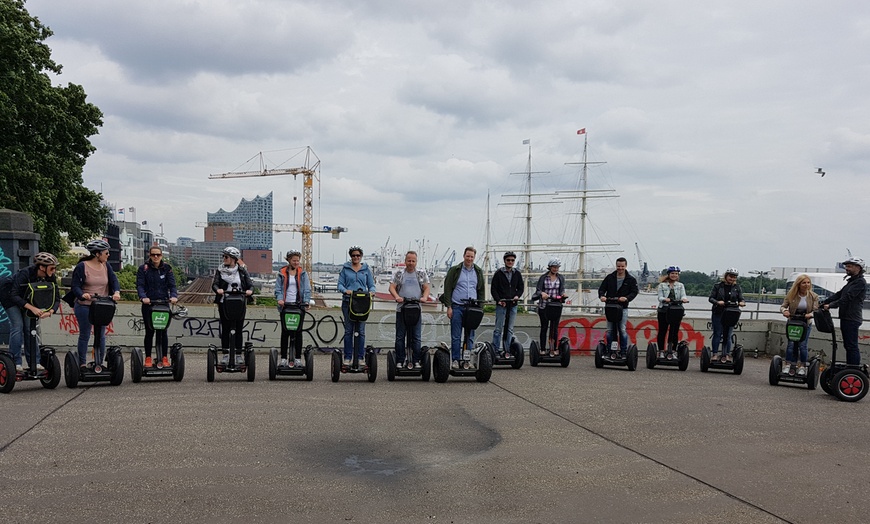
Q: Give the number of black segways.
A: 15